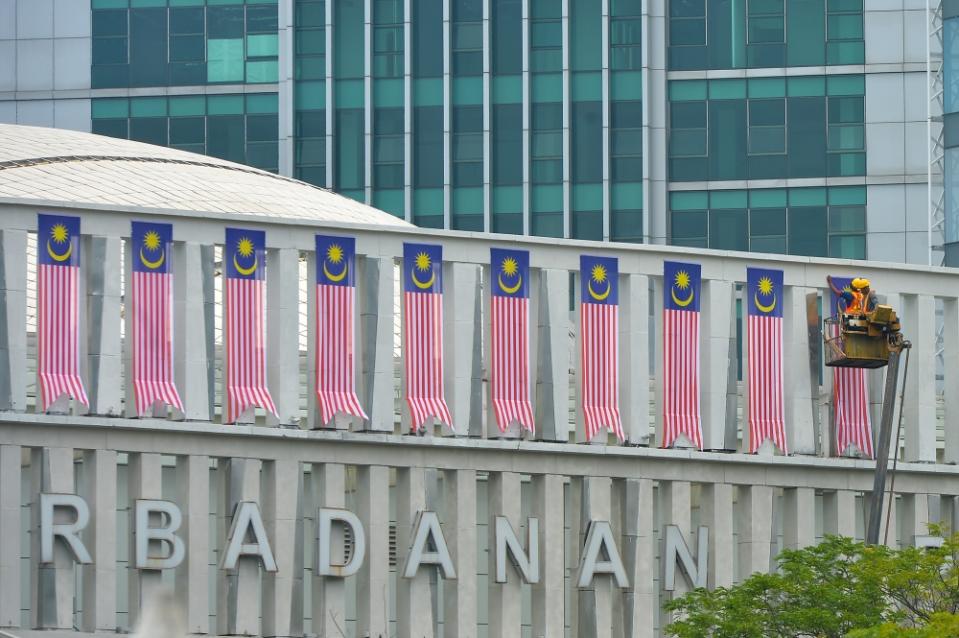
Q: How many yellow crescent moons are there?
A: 9